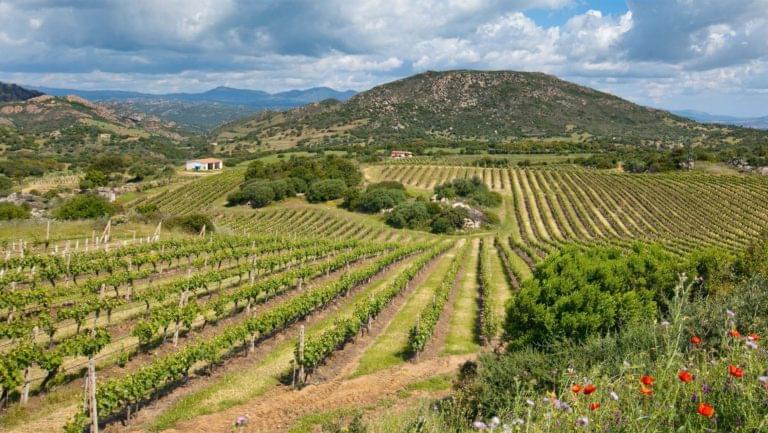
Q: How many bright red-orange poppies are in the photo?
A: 11